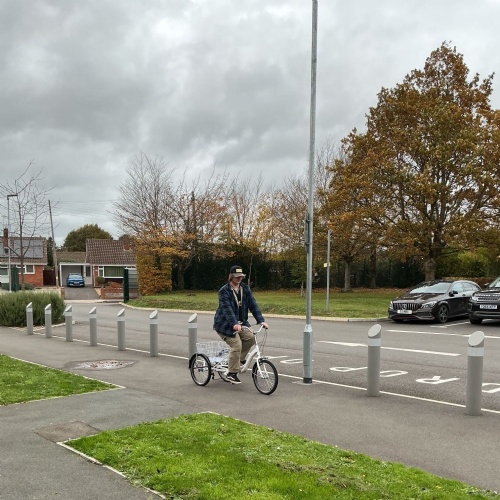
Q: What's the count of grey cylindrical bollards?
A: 9